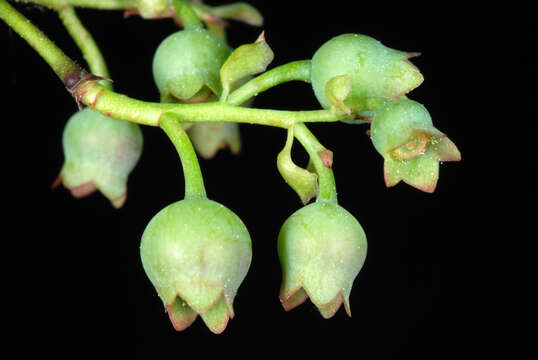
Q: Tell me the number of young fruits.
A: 7